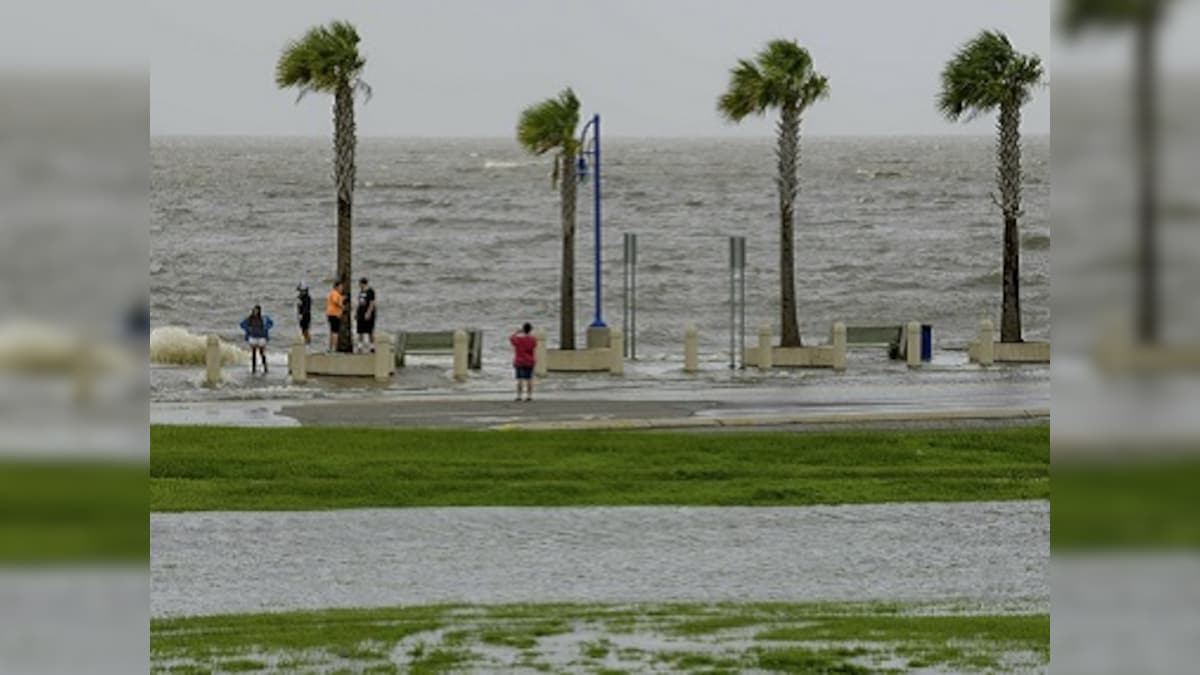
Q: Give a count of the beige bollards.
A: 11